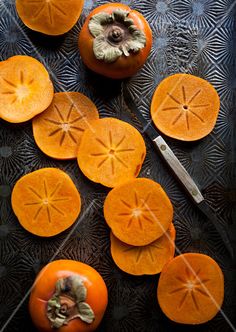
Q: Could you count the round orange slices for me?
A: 9